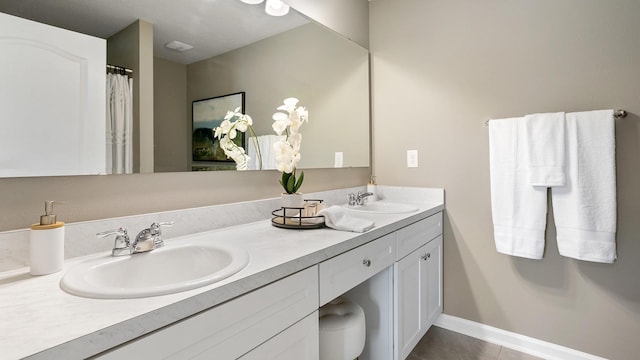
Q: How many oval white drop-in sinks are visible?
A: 2